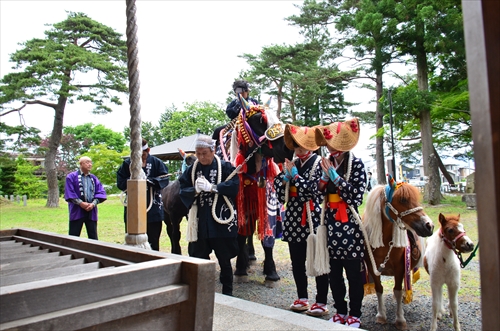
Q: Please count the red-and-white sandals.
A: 4